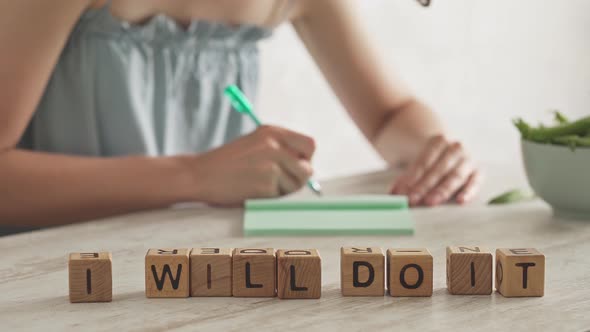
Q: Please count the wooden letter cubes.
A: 9